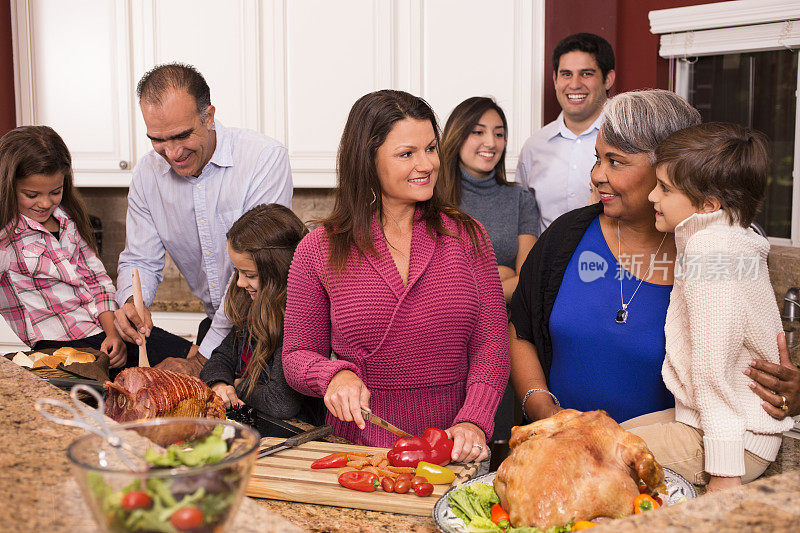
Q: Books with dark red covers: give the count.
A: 0